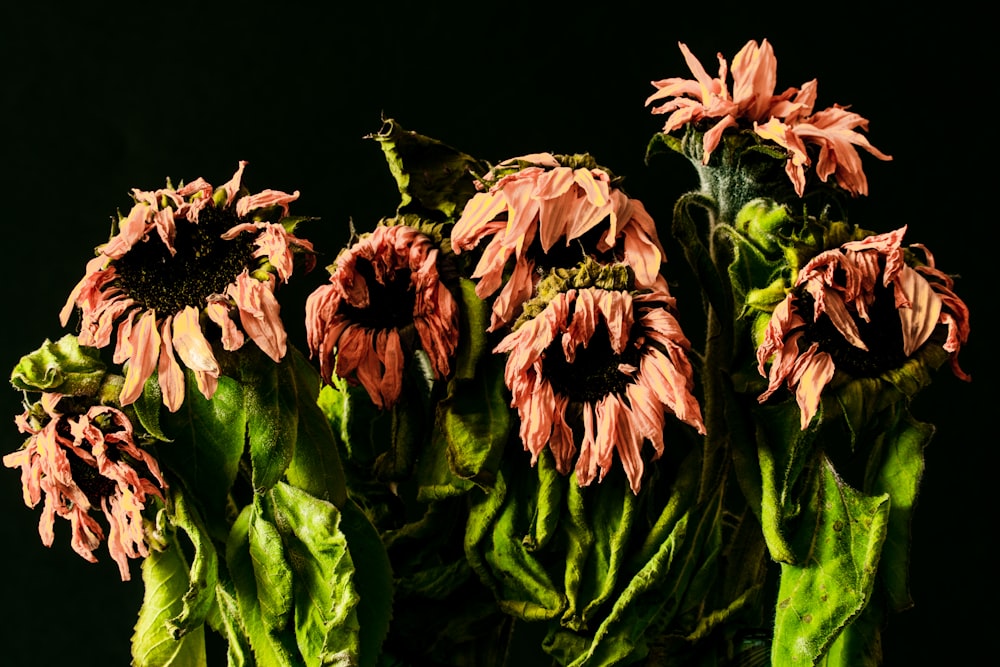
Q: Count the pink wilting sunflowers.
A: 7